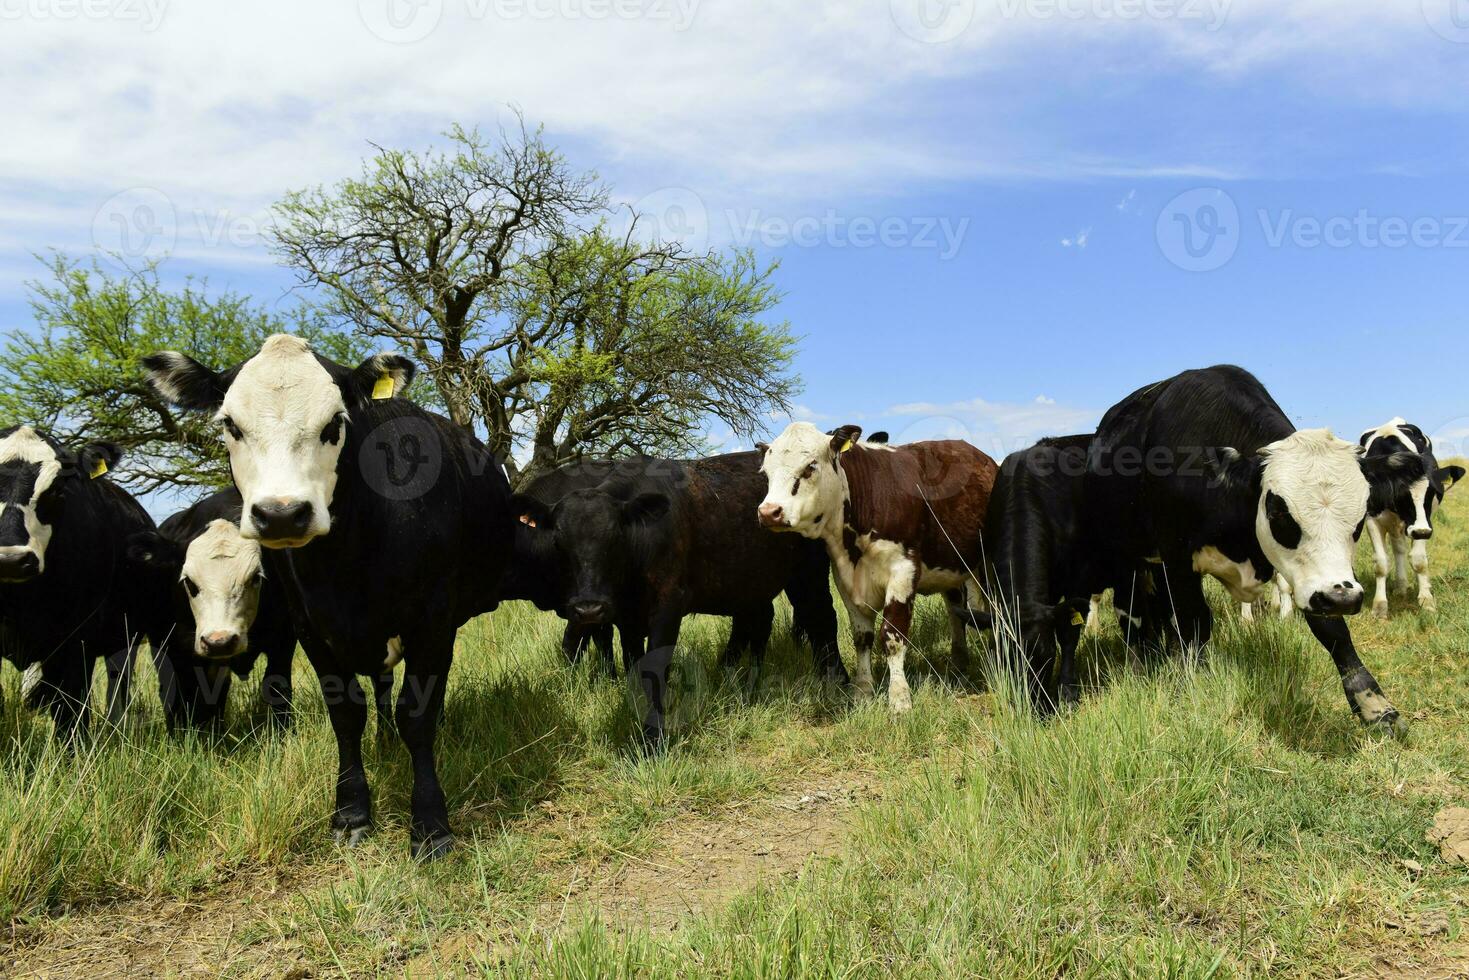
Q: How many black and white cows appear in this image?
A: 5